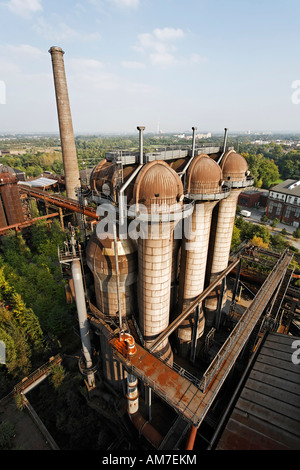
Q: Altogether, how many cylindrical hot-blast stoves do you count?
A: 3